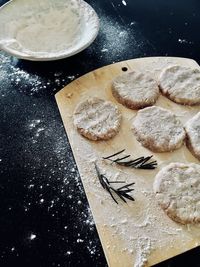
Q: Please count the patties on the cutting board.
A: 6